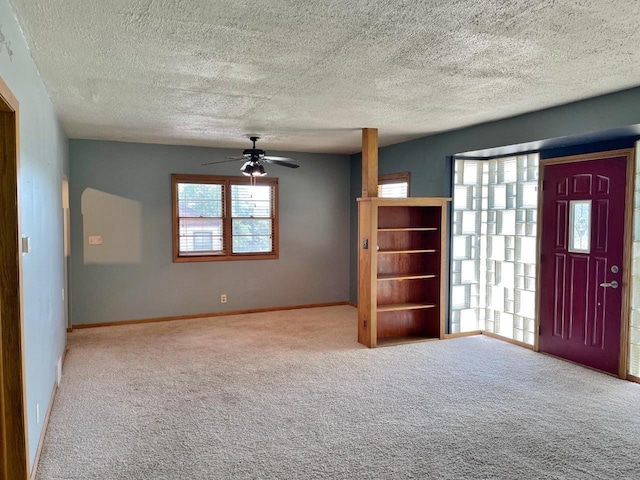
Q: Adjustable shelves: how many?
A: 4